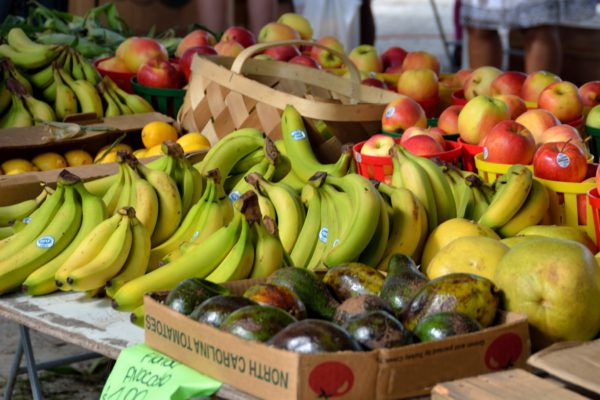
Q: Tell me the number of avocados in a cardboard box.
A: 12